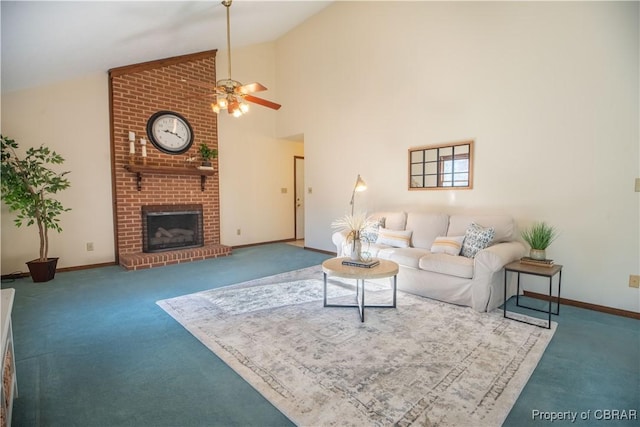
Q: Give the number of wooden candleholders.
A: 2